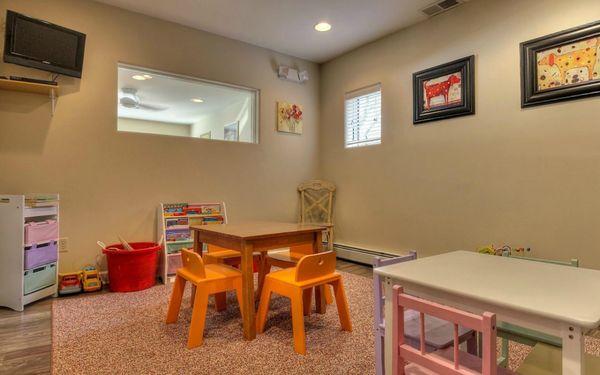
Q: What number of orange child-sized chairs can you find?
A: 4